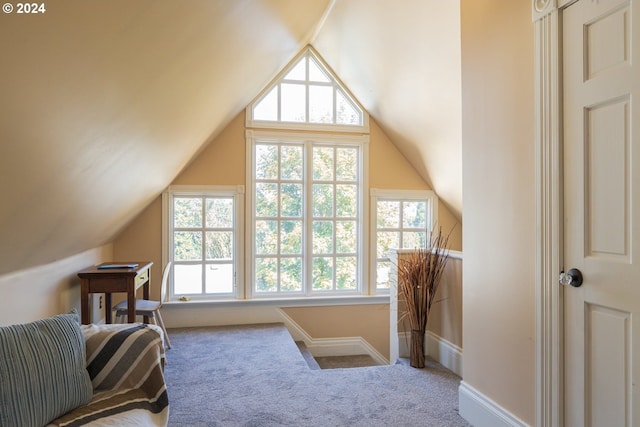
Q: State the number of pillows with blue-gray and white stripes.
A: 1